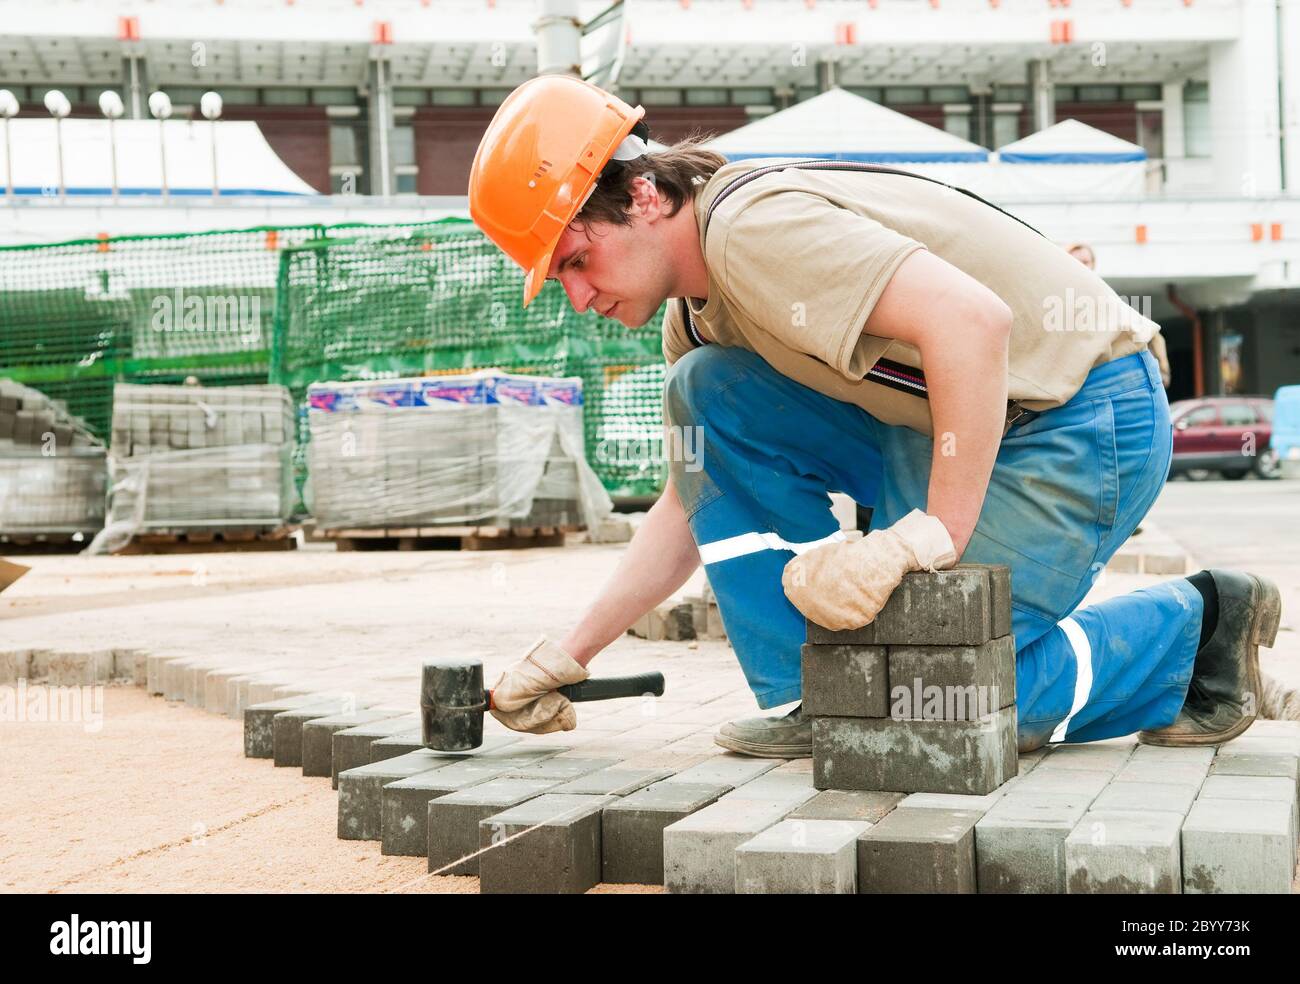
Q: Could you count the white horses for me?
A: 0